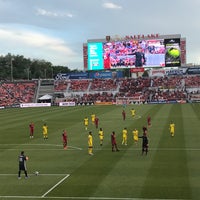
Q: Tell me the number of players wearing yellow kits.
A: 9